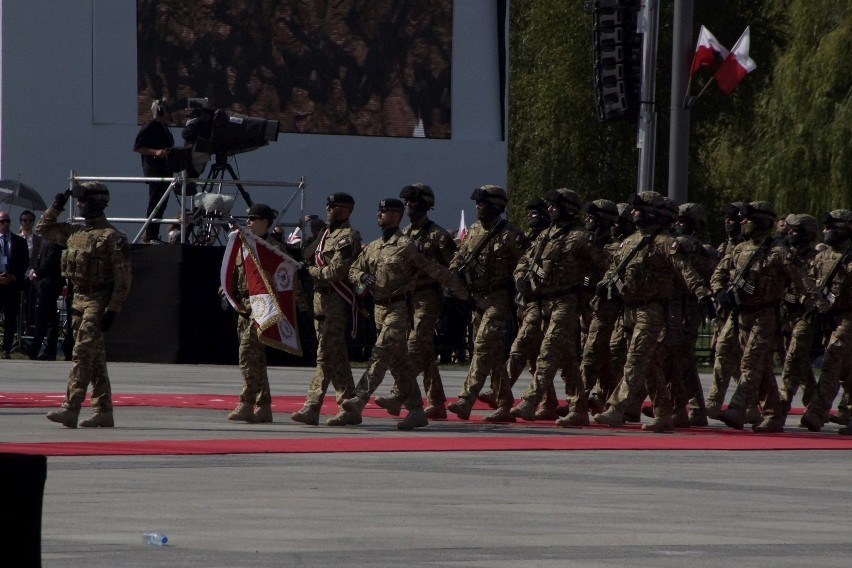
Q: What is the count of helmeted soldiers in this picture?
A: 14